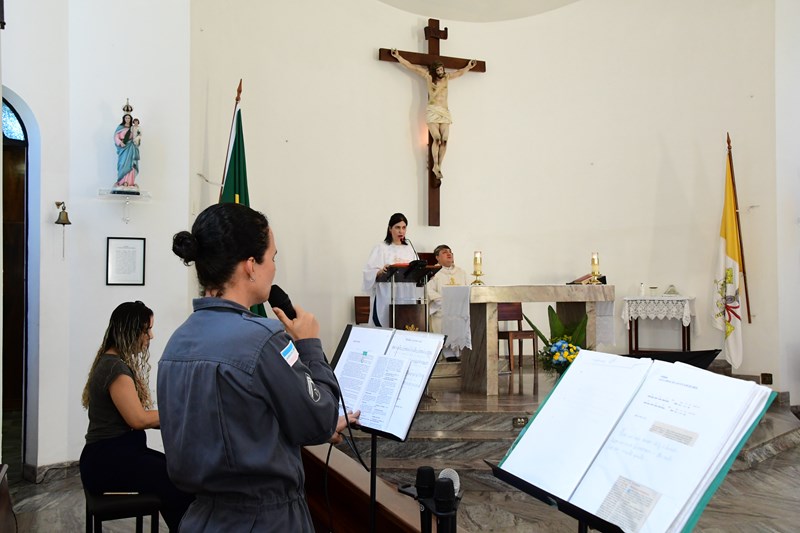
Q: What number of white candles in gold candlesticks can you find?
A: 2